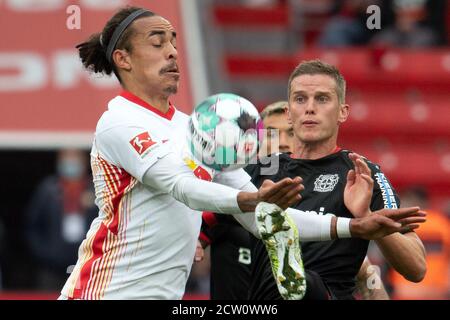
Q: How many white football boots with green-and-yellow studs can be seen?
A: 1